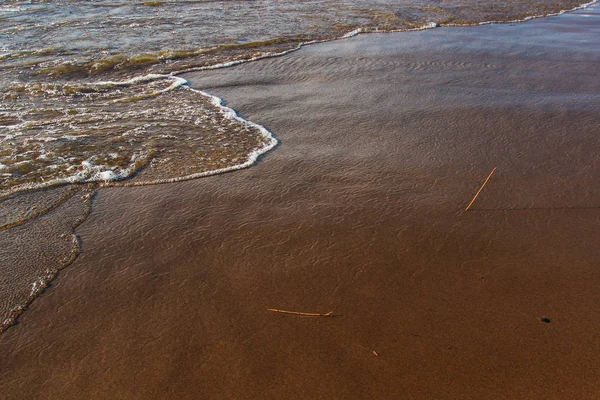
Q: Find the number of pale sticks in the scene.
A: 2